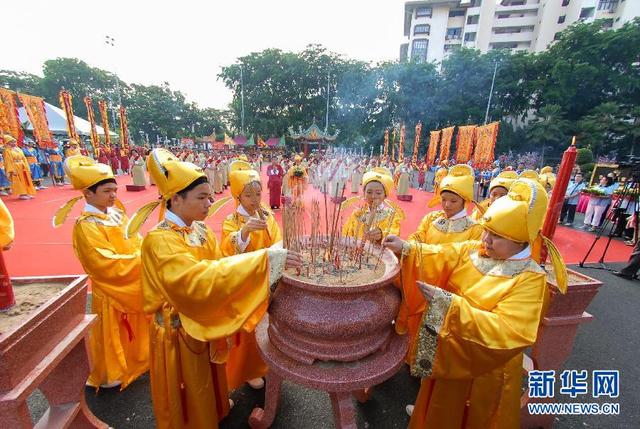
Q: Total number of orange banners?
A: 14